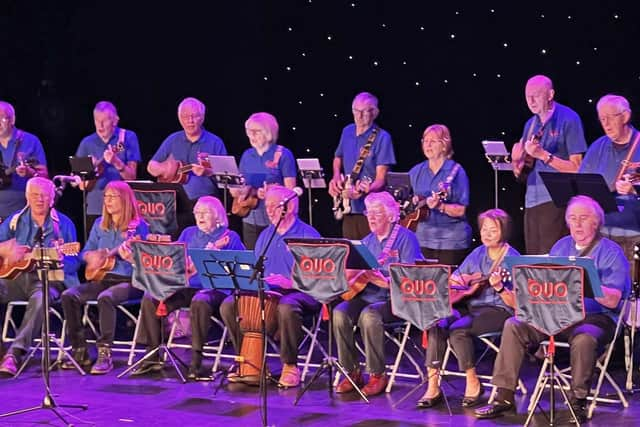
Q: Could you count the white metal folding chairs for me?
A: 7